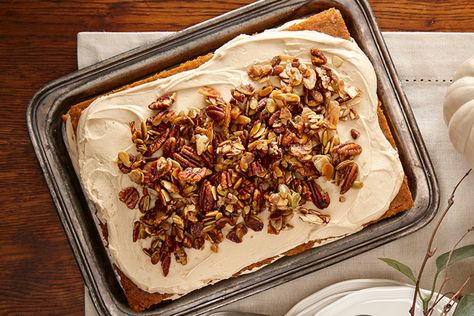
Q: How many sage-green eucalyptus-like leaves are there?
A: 3